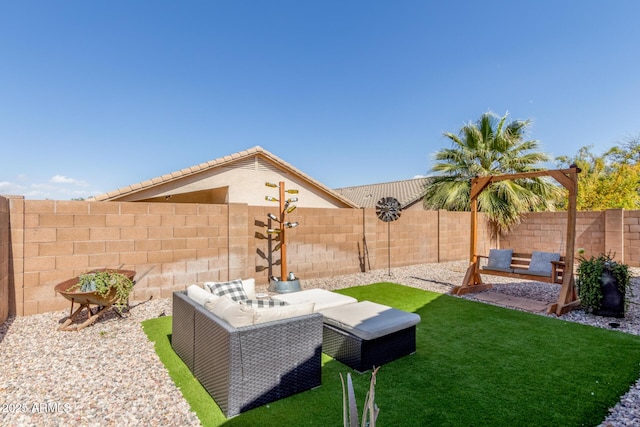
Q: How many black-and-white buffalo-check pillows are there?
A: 2